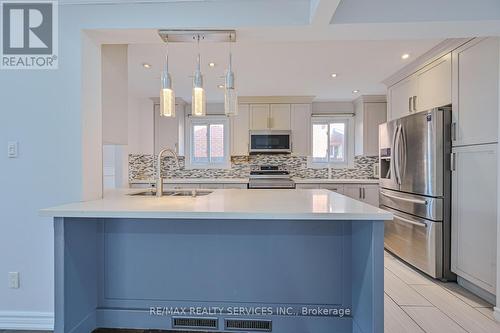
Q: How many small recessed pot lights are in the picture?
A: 6